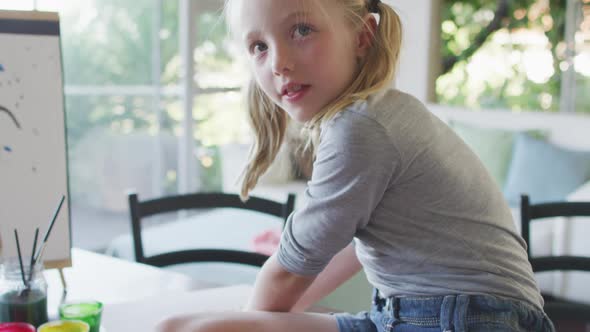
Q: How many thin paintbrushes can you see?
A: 3